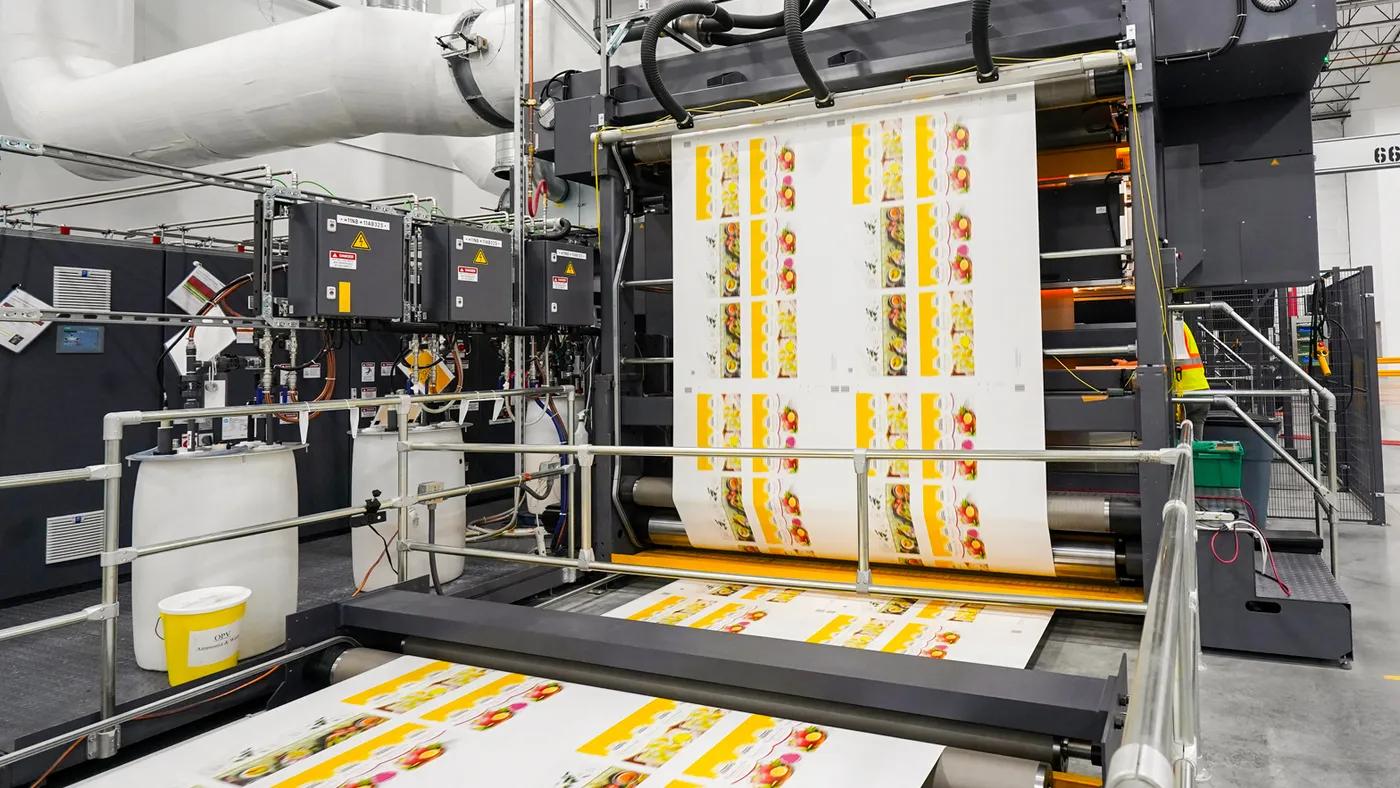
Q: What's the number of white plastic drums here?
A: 3